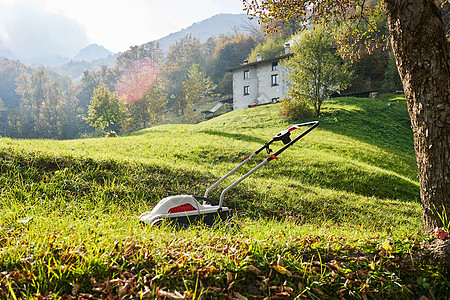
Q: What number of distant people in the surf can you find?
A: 0